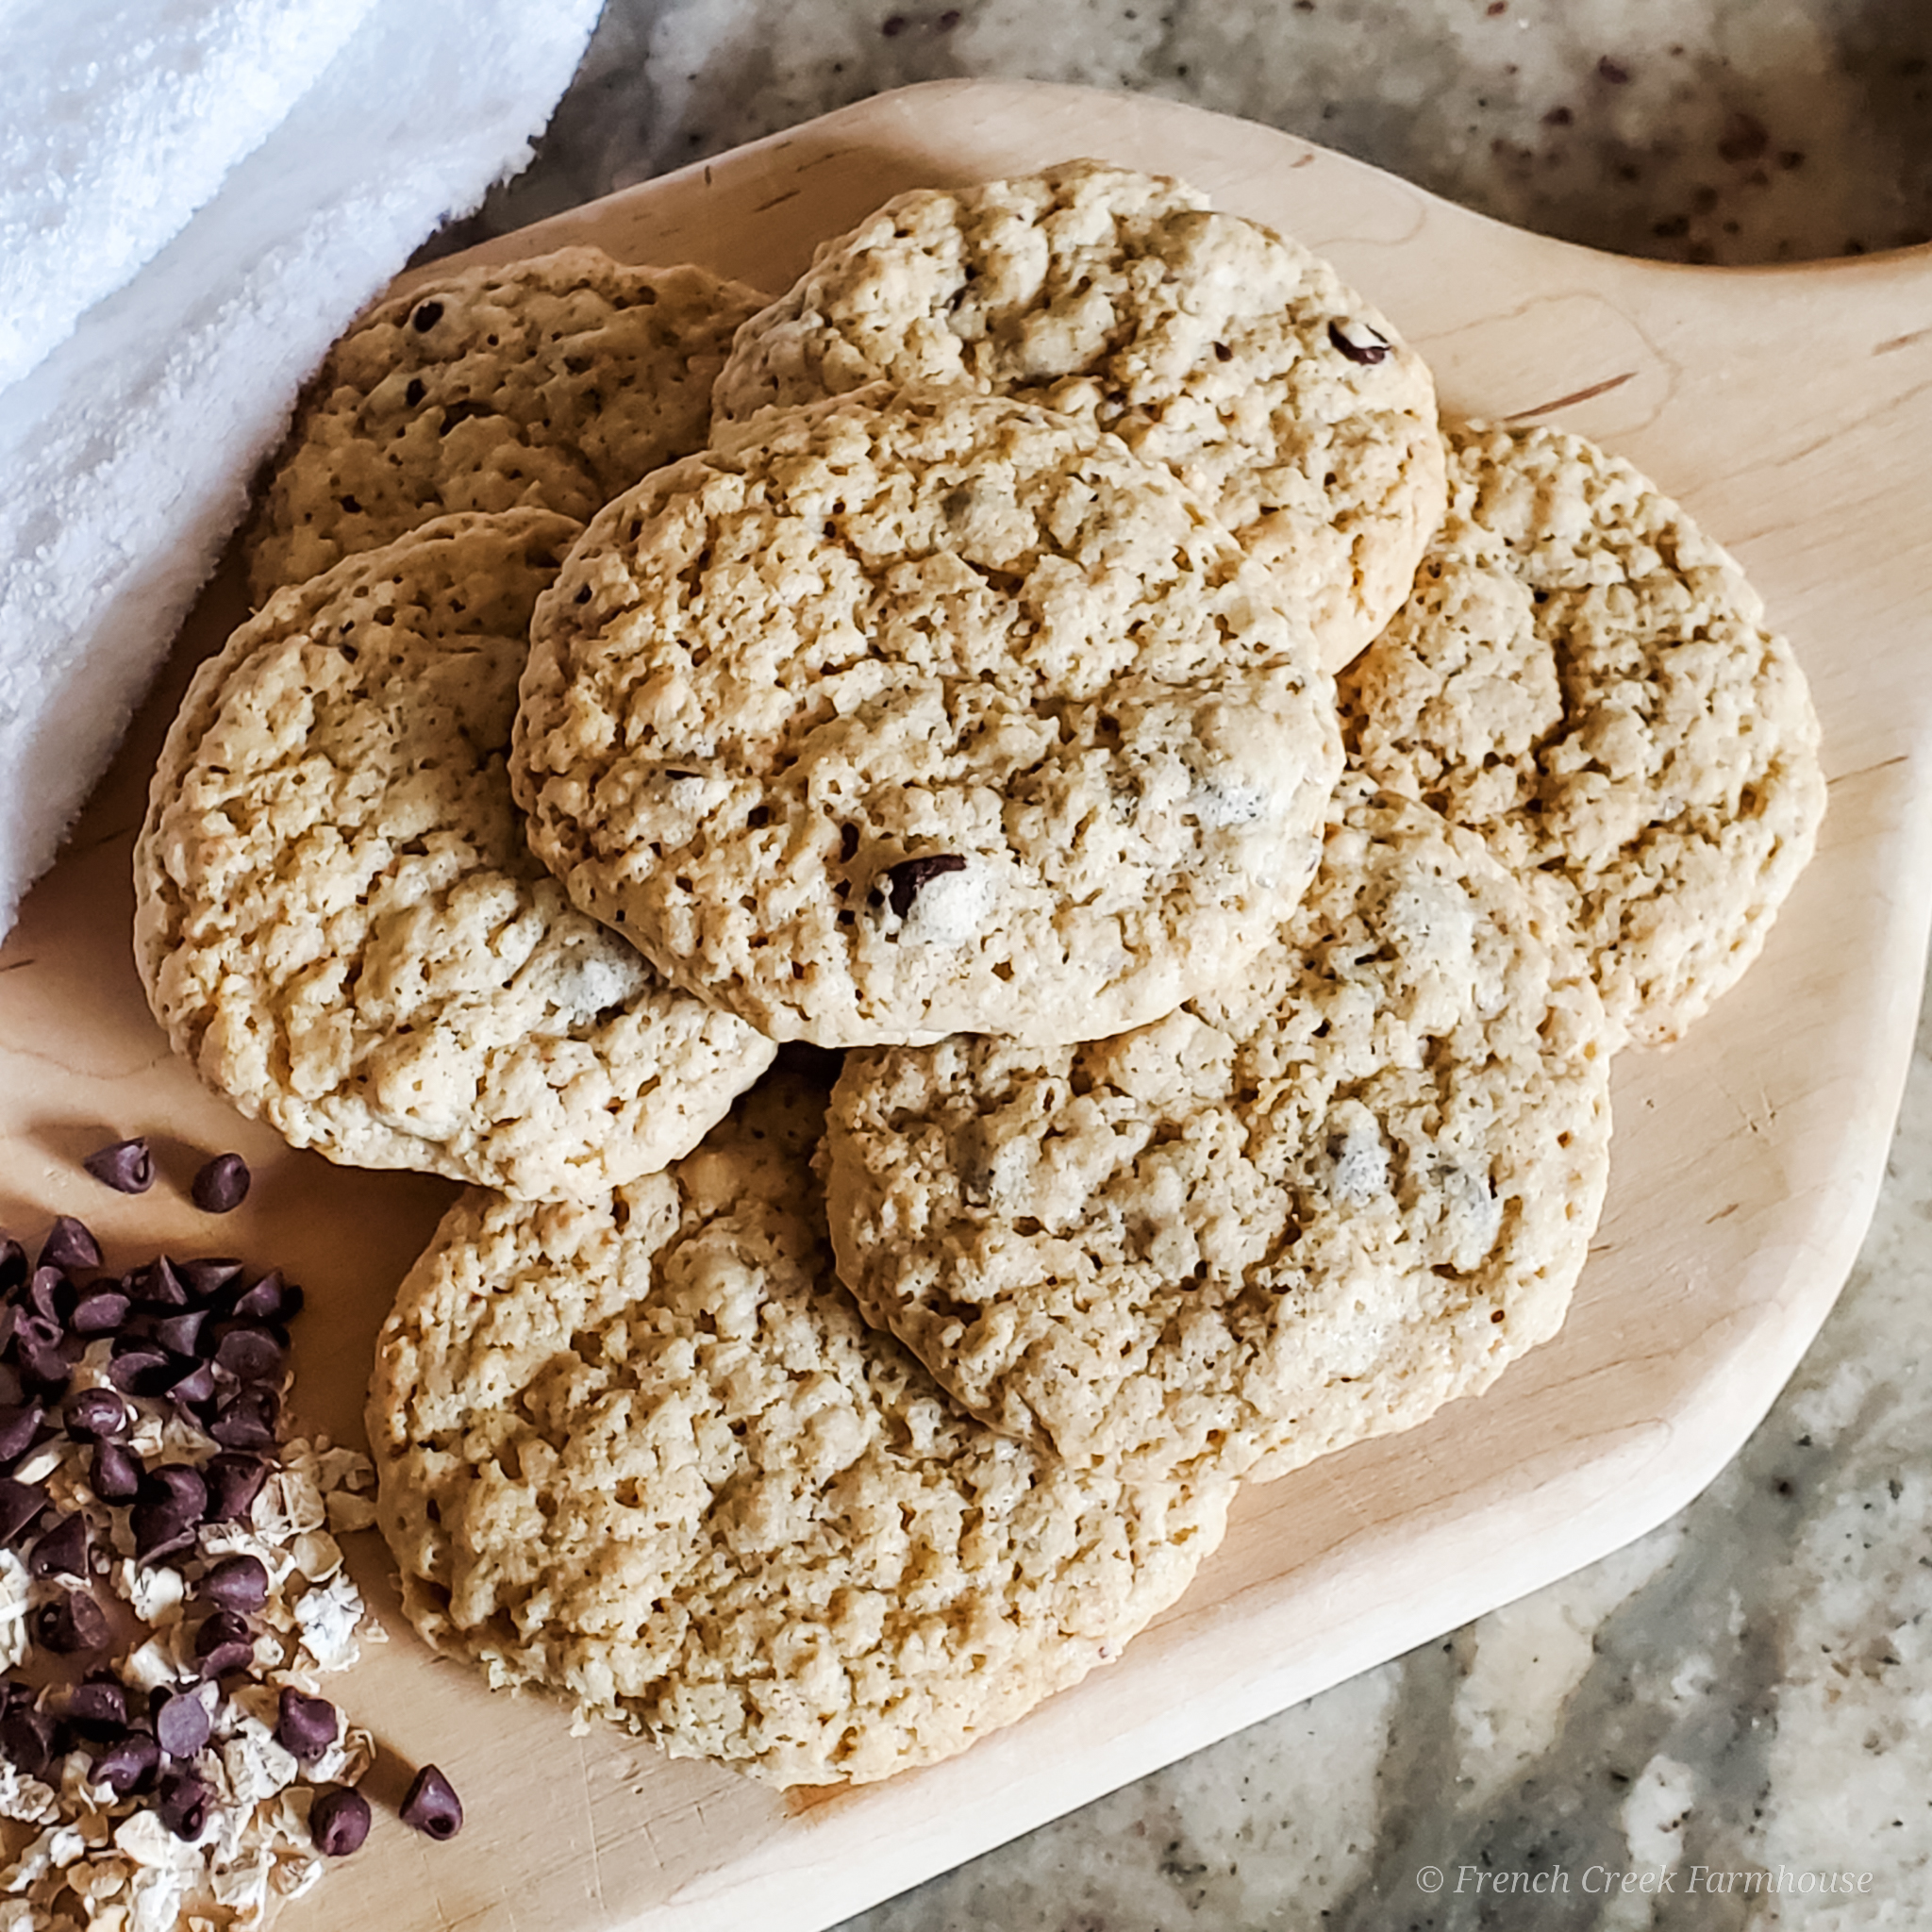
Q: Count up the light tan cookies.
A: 7